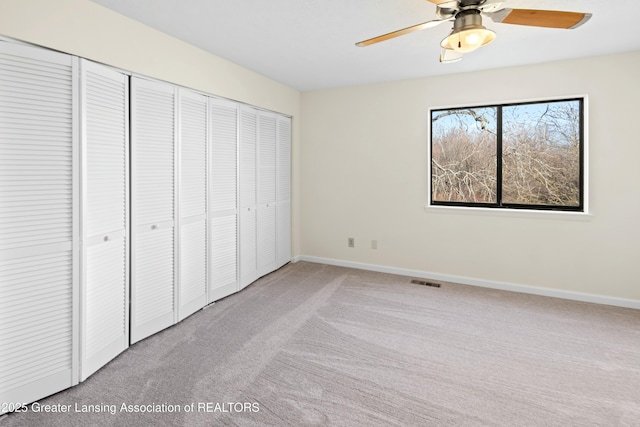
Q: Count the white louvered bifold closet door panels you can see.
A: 8